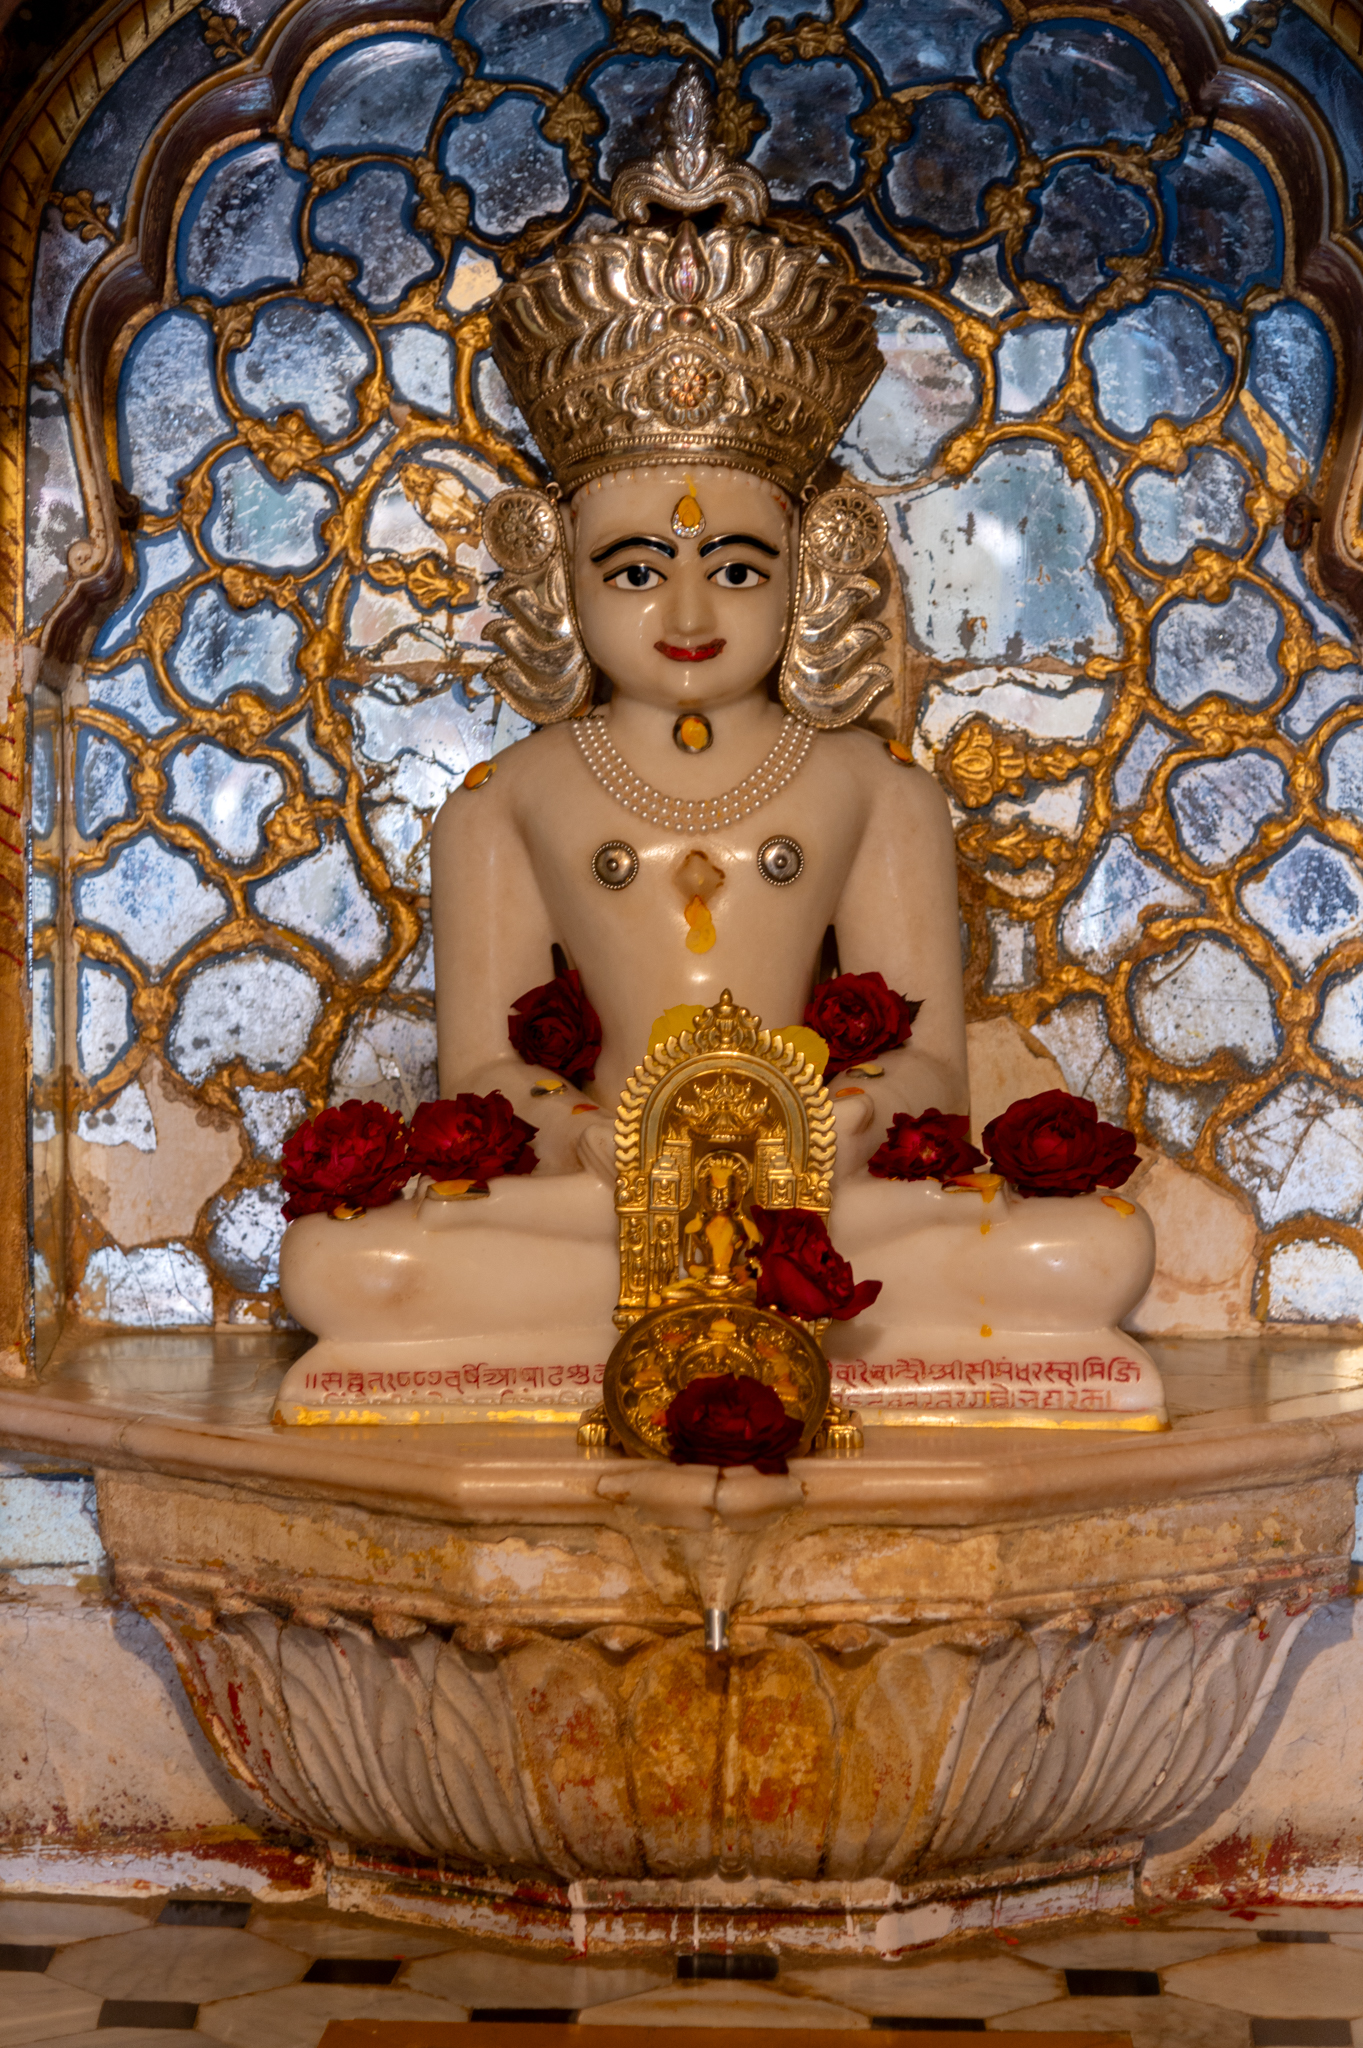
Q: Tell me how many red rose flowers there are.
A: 8